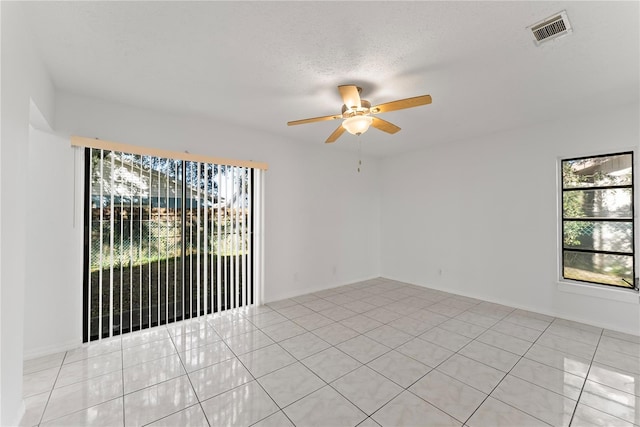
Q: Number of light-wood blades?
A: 5